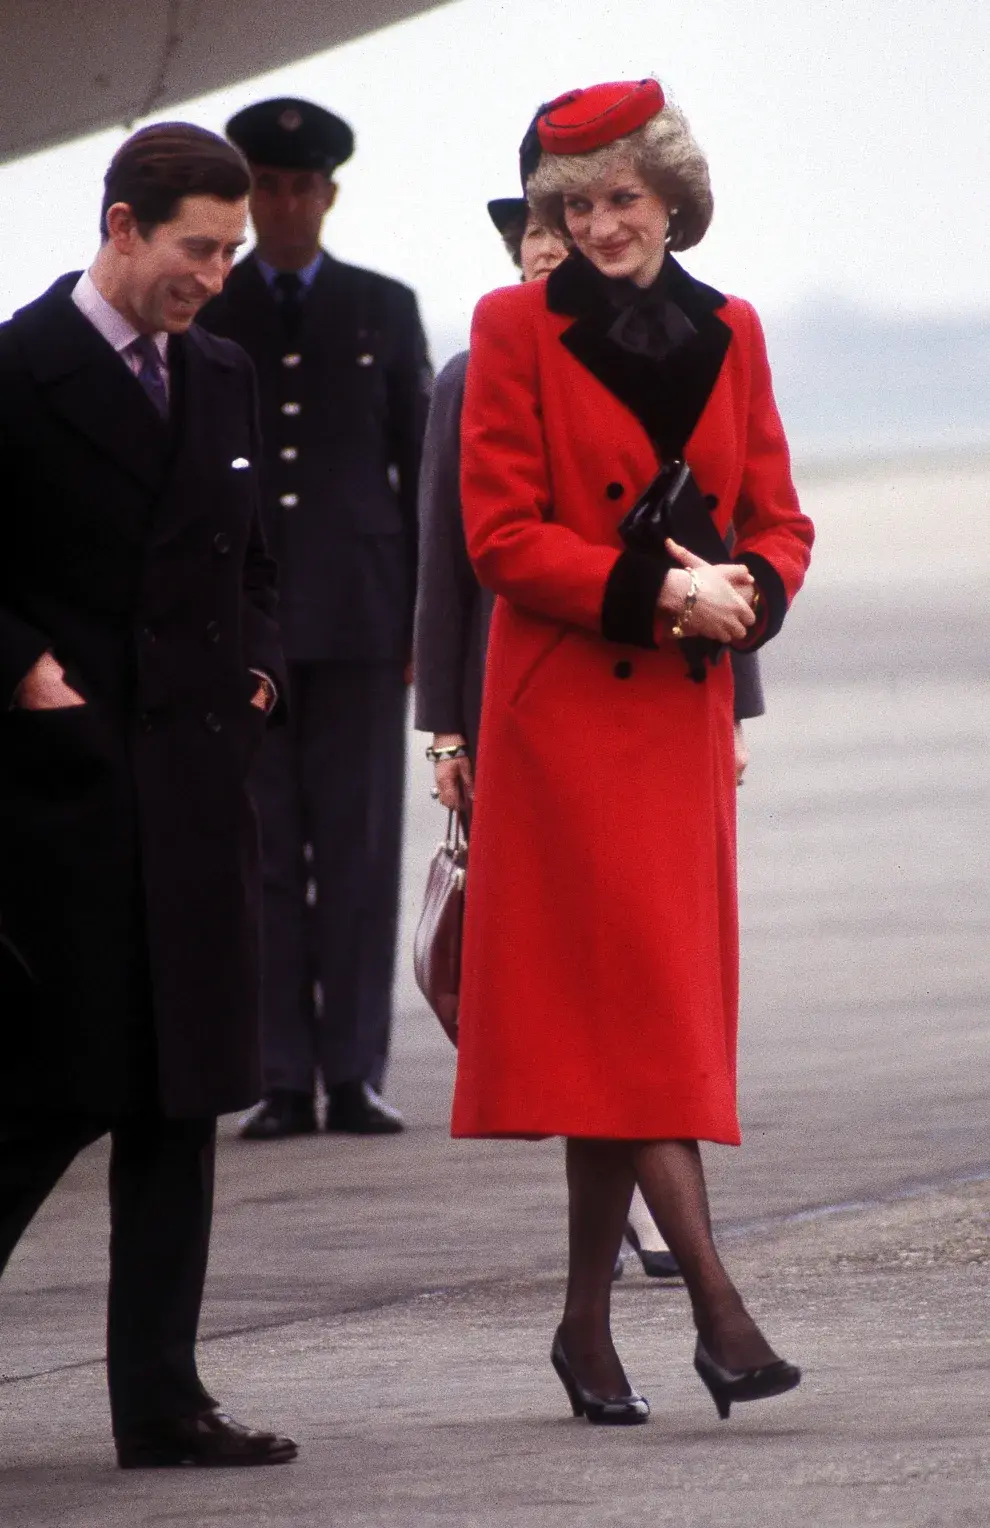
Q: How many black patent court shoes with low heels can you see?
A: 2